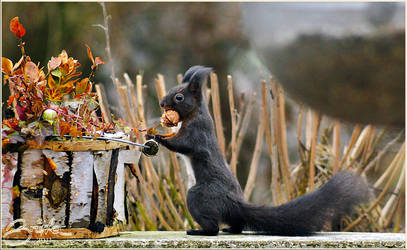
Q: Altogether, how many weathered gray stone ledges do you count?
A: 1